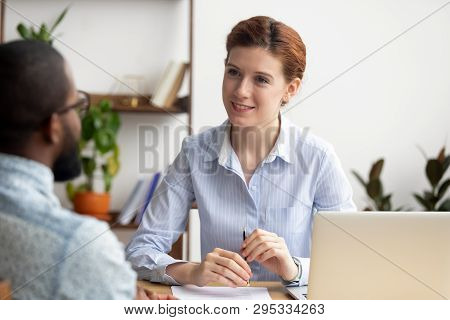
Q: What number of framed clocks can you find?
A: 0